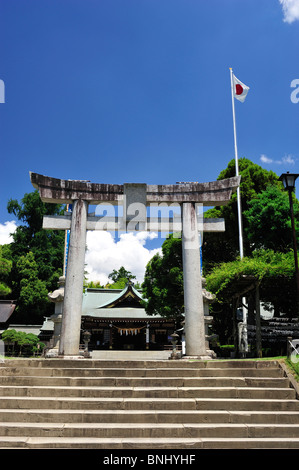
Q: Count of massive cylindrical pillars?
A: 2